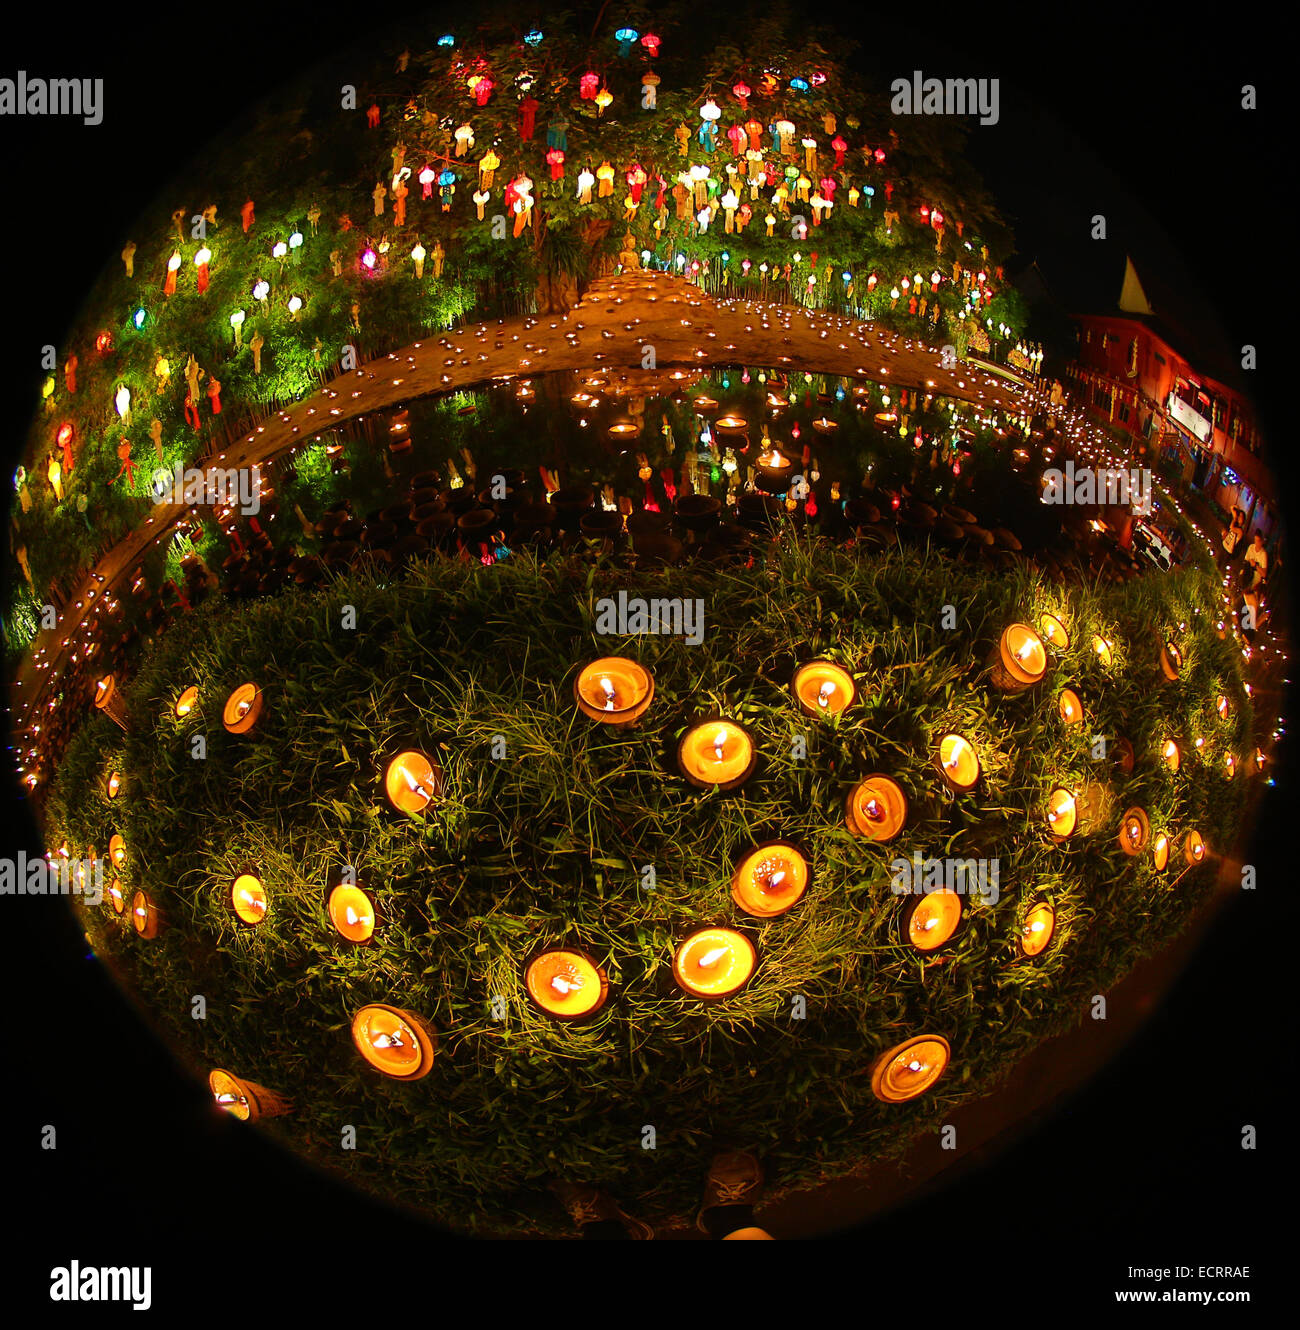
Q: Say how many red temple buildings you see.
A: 1